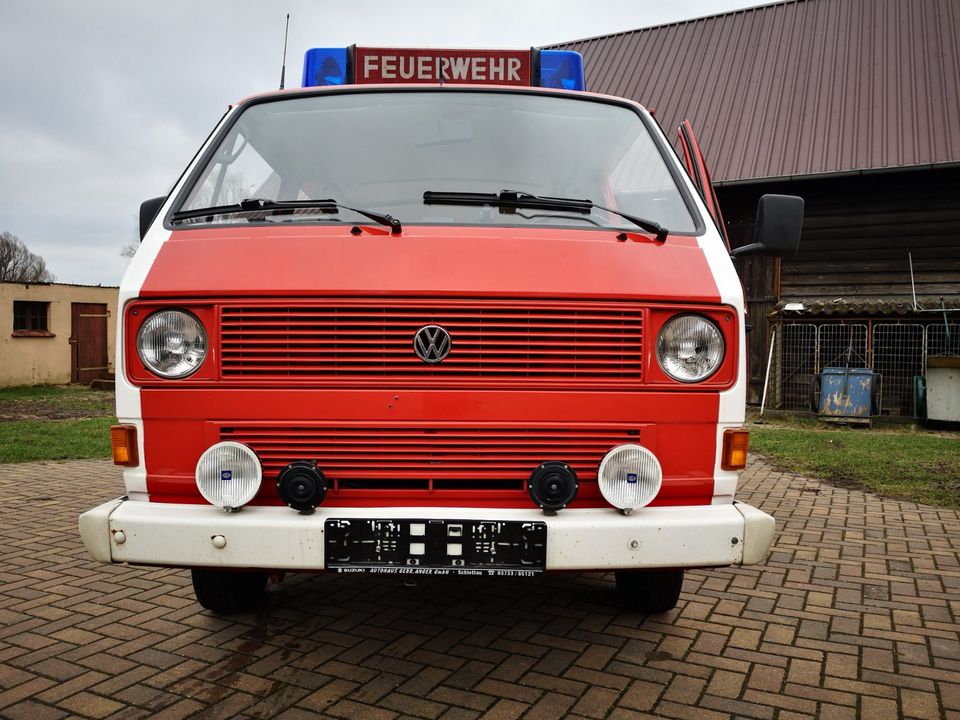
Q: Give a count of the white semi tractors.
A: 0